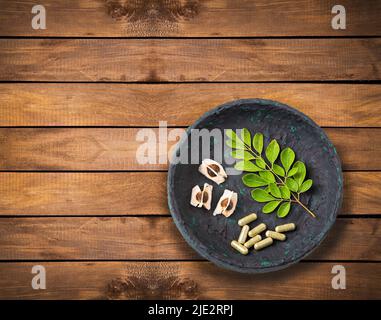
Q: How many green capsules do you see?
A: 8